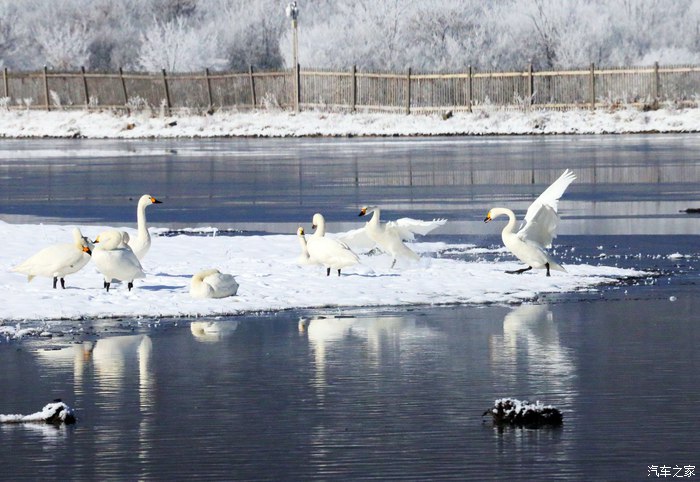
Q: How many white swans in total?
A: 8